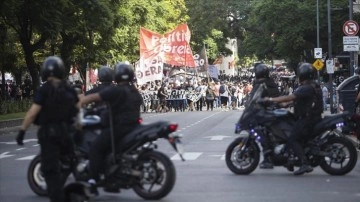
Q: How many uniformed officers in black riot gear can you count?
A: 5